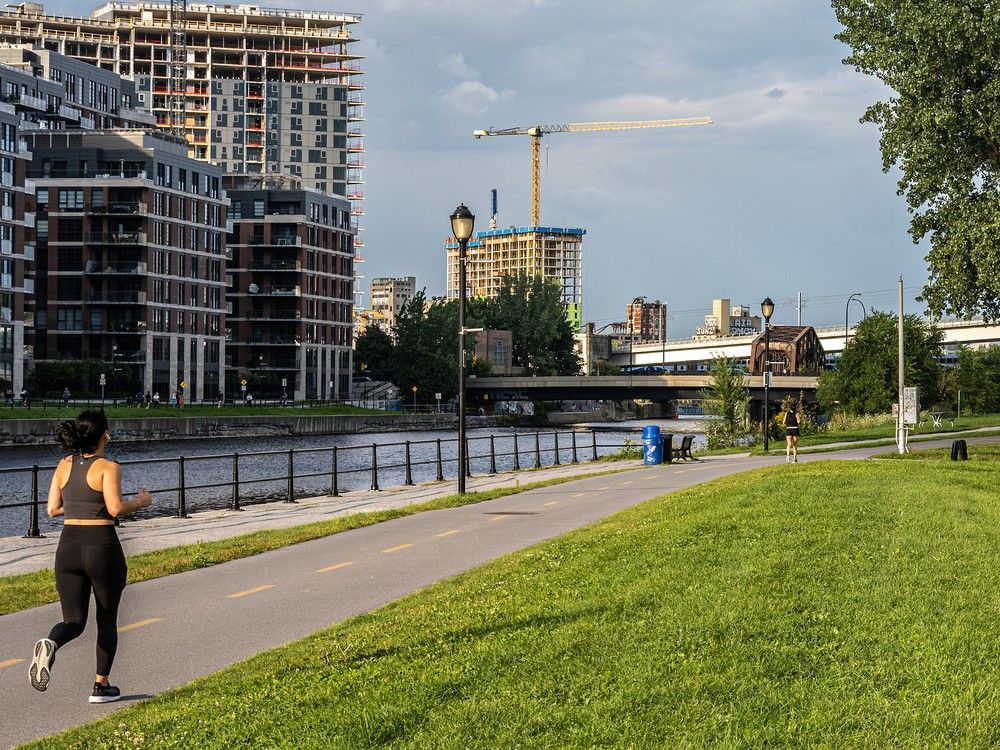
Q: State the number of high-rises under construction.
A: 2